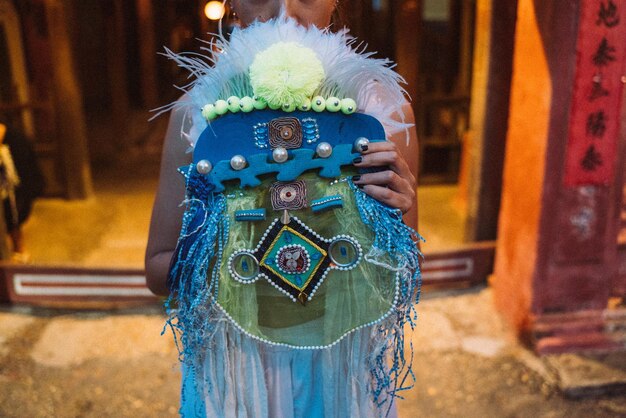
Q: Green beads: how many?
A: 11